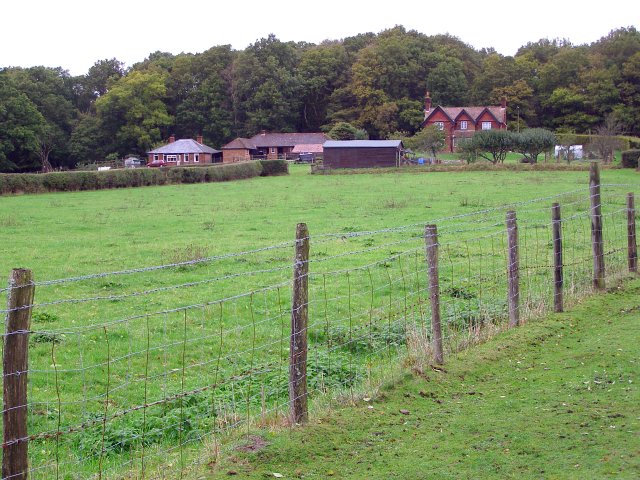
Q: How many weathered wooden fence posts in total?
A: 7